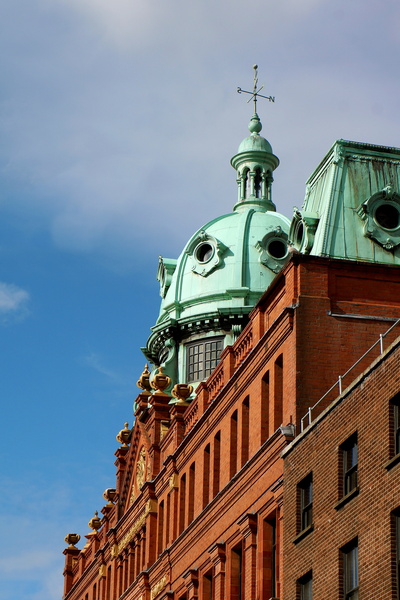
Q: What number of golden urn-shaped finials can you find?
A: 7